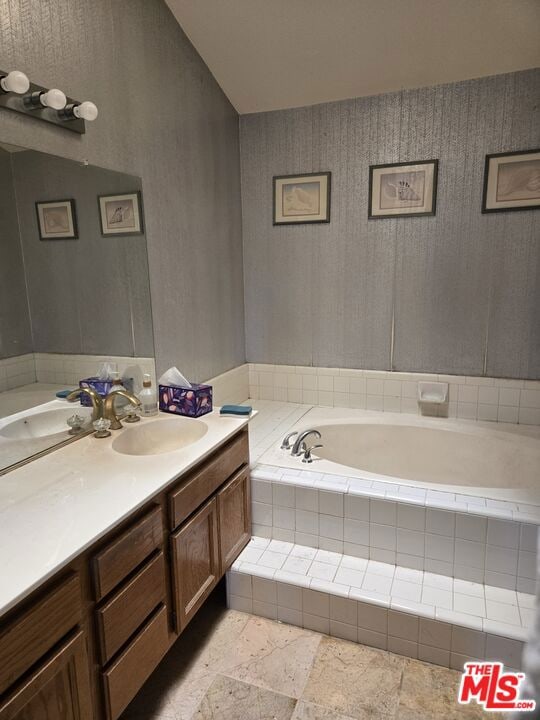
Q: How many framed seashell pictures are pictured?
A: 3